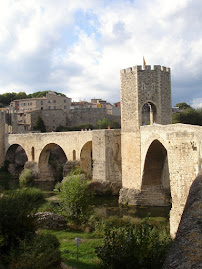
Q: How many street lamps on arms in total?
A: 0